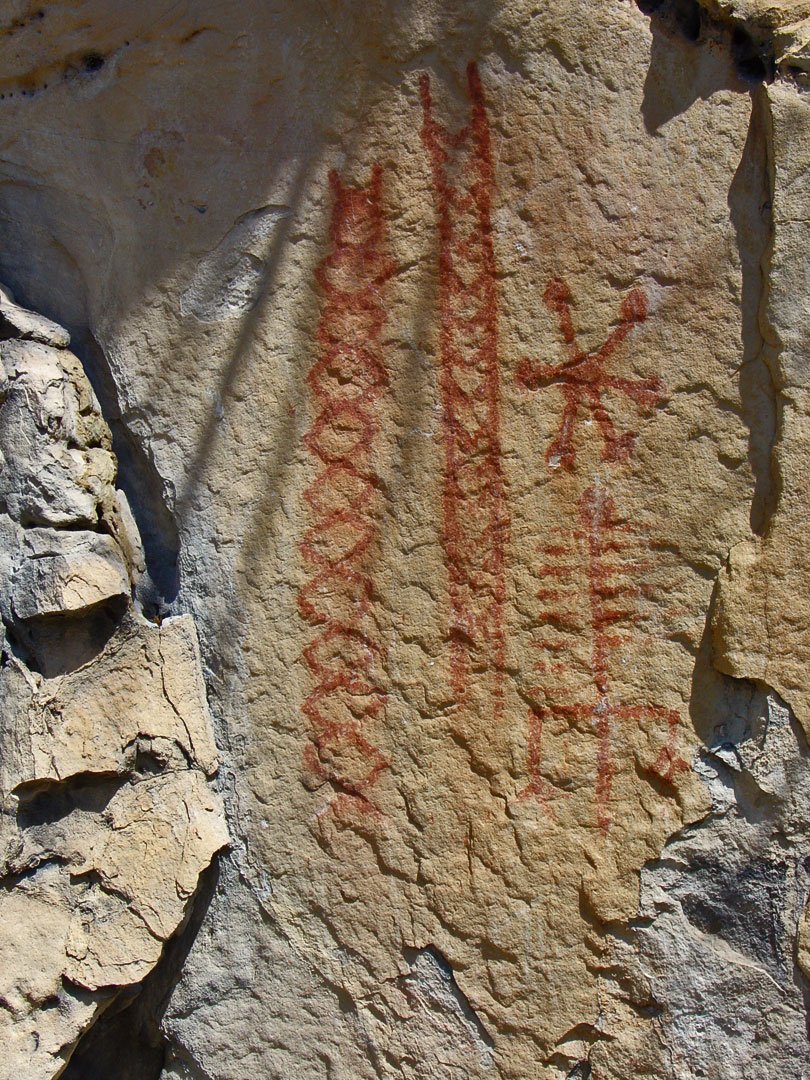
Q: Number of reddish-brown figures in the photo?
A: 4